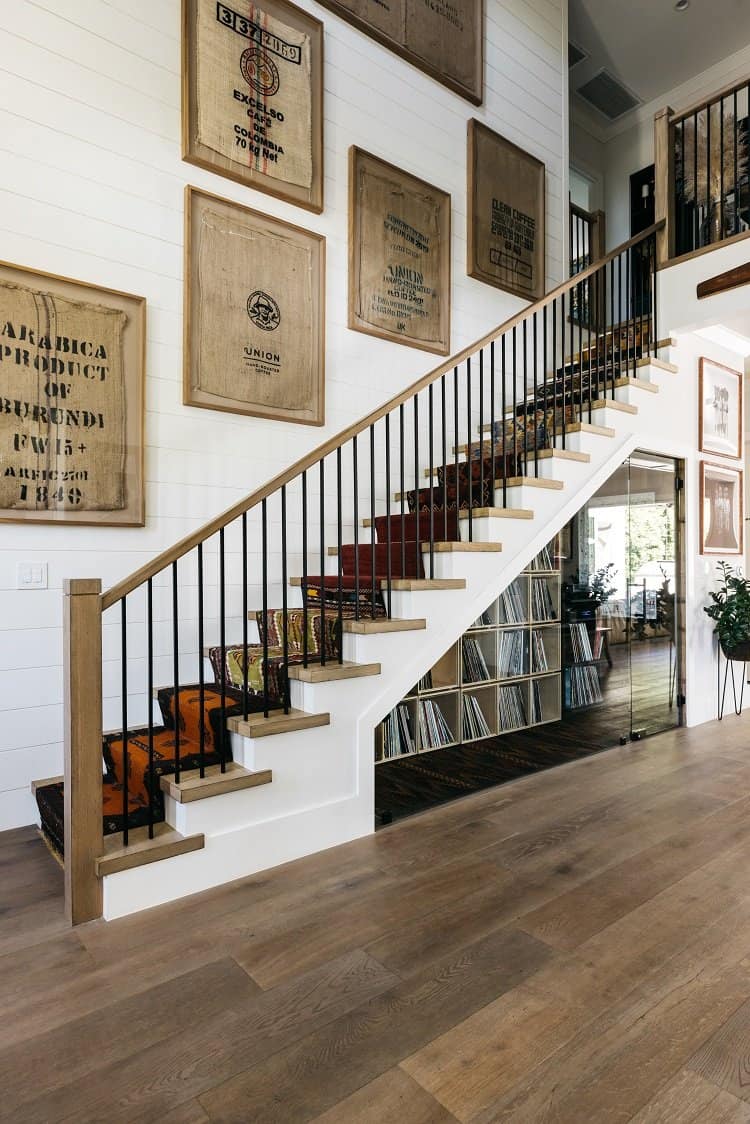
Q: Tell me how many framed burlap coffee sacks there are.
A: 6